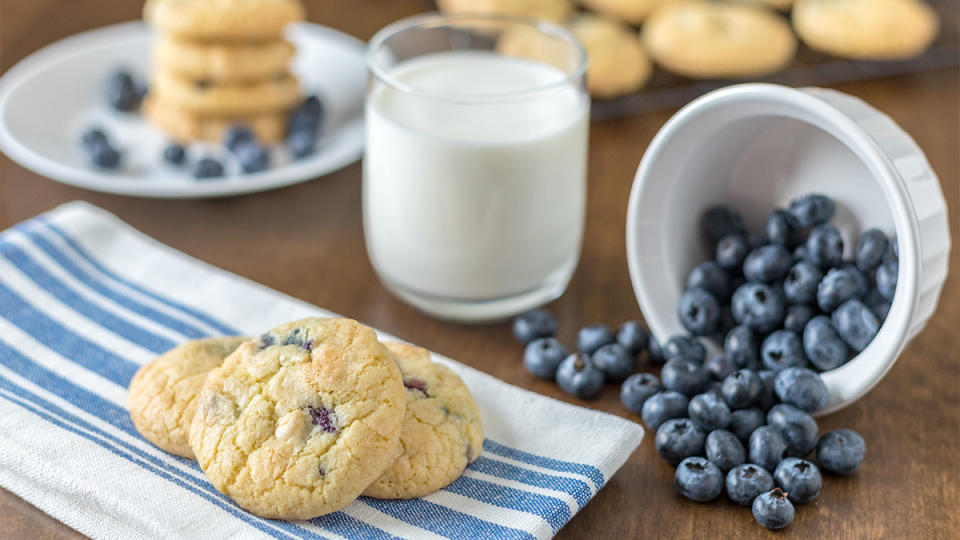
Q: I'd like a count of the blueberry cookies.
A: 13